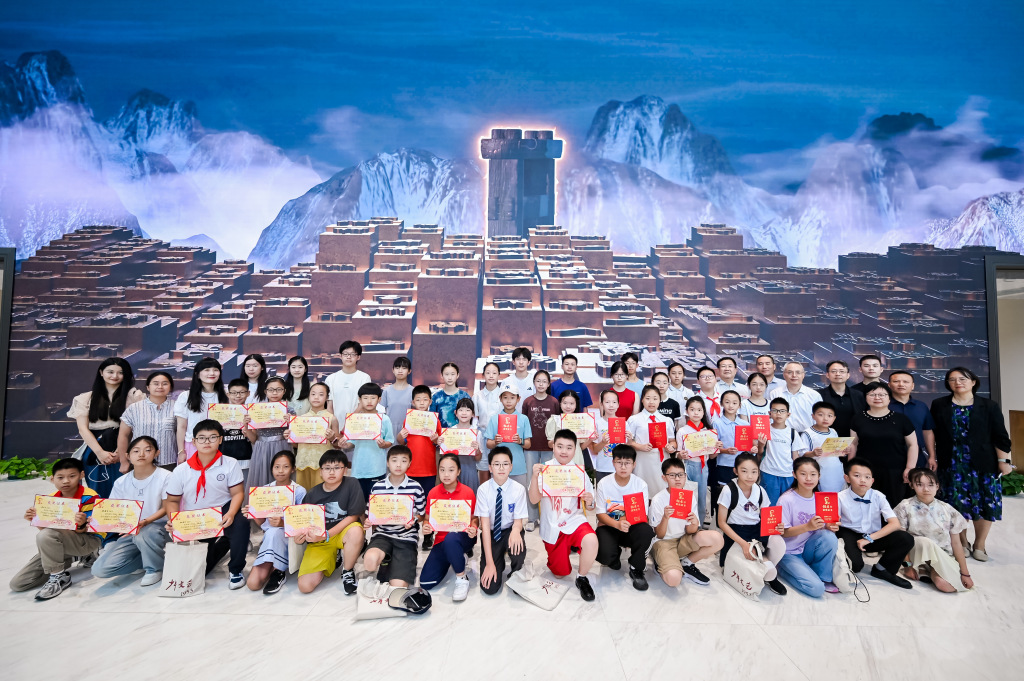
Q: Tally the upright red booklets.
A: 9